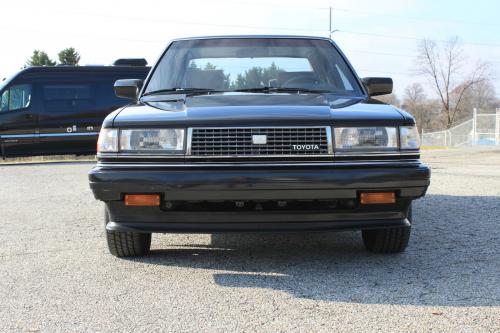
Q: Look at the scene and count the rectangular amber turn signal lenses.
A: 2